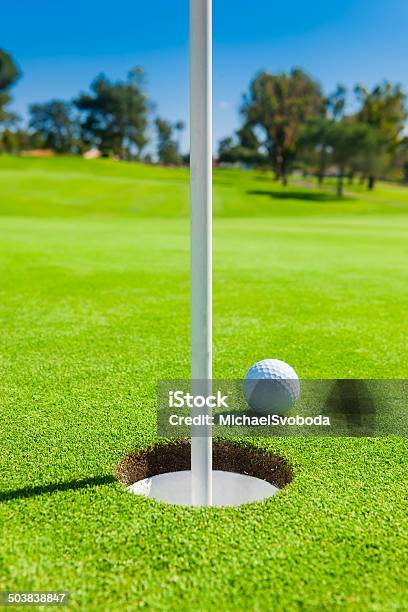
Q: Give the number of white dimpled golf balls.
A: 1